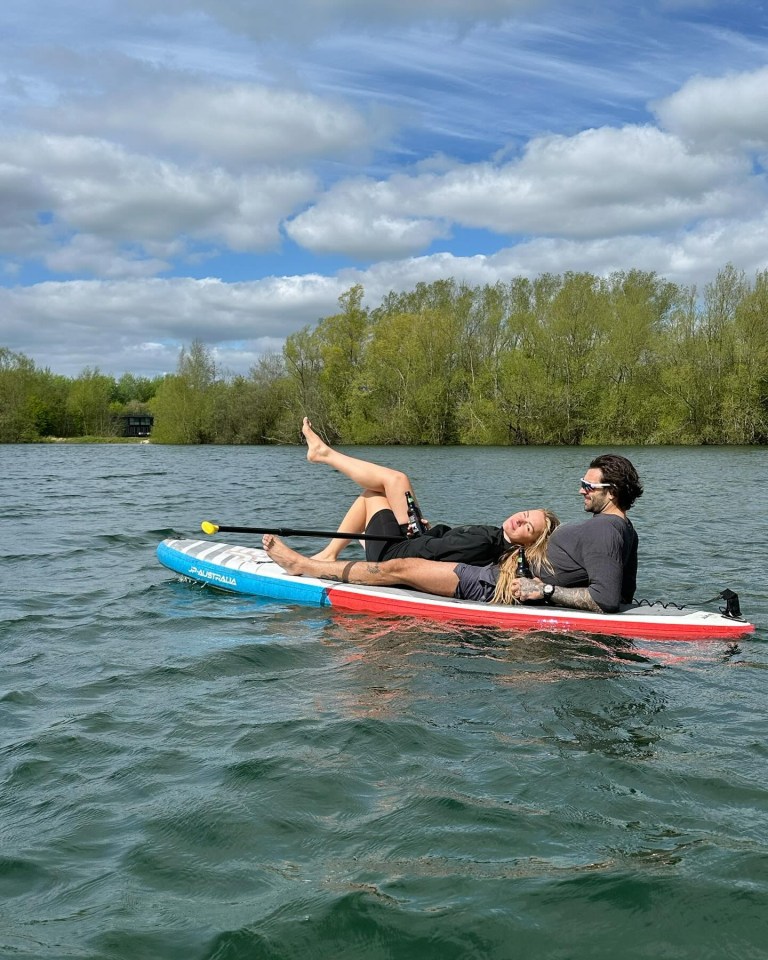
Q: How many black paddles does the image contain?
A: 1